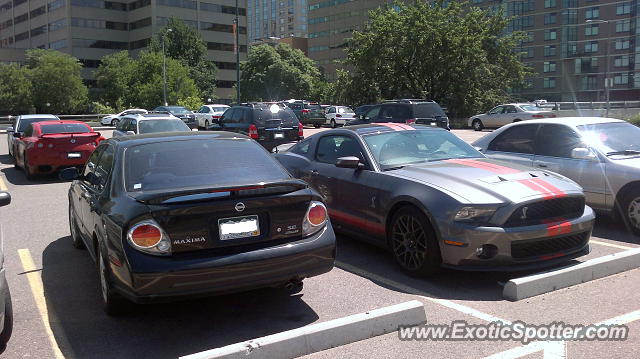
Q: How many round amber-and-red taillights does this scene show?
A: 2